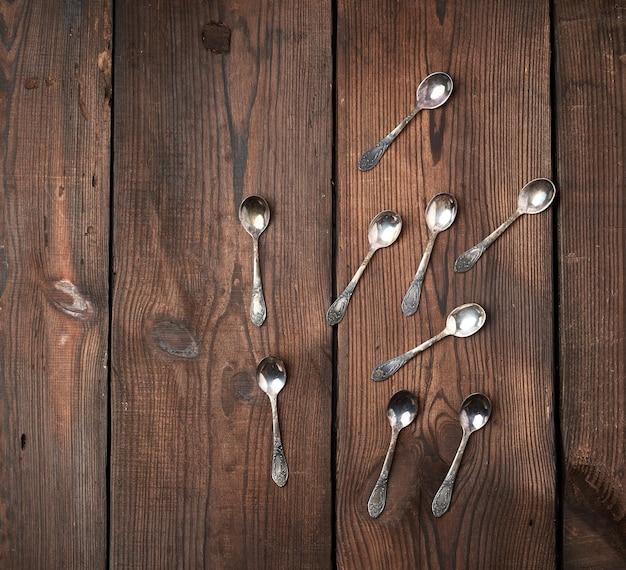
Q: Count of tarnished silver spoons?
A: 9